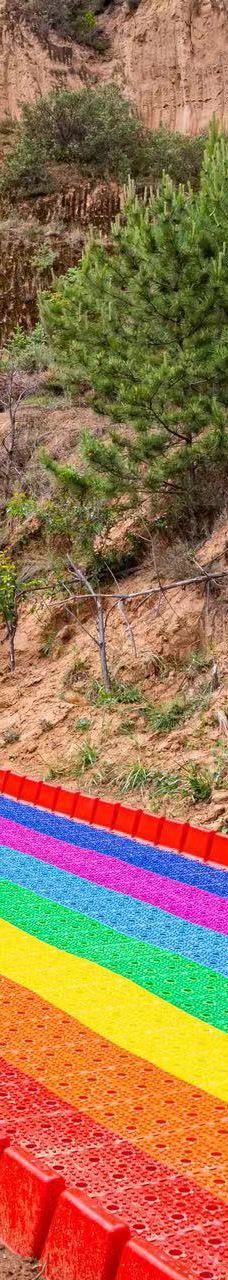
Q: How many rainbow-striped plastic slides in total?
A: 1